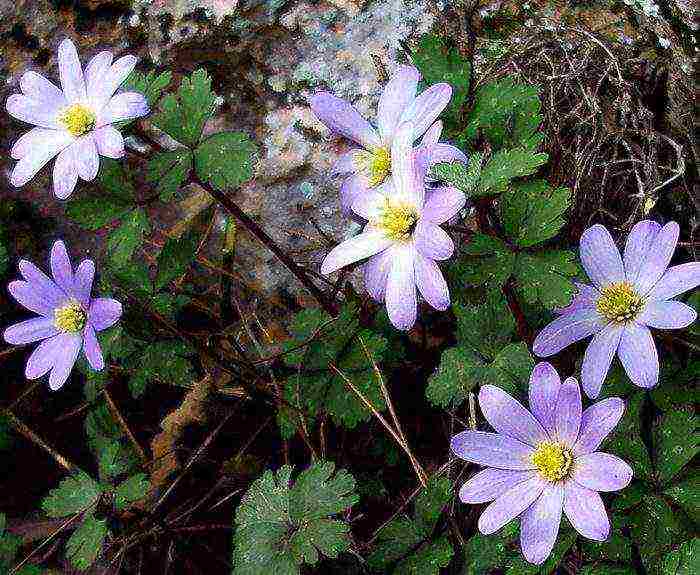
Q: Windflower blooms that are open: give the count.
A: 6